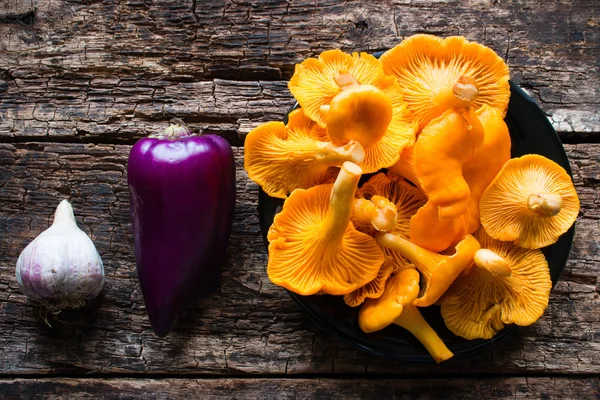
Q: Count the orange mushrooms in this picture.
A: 11